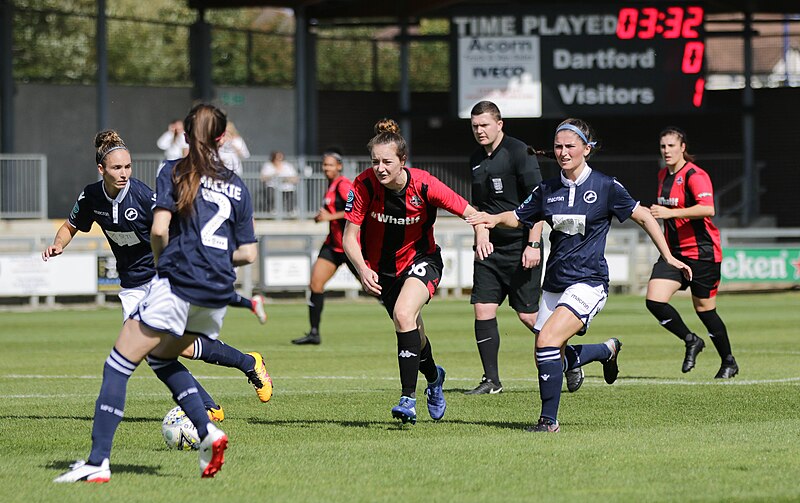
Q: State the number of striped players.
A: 3